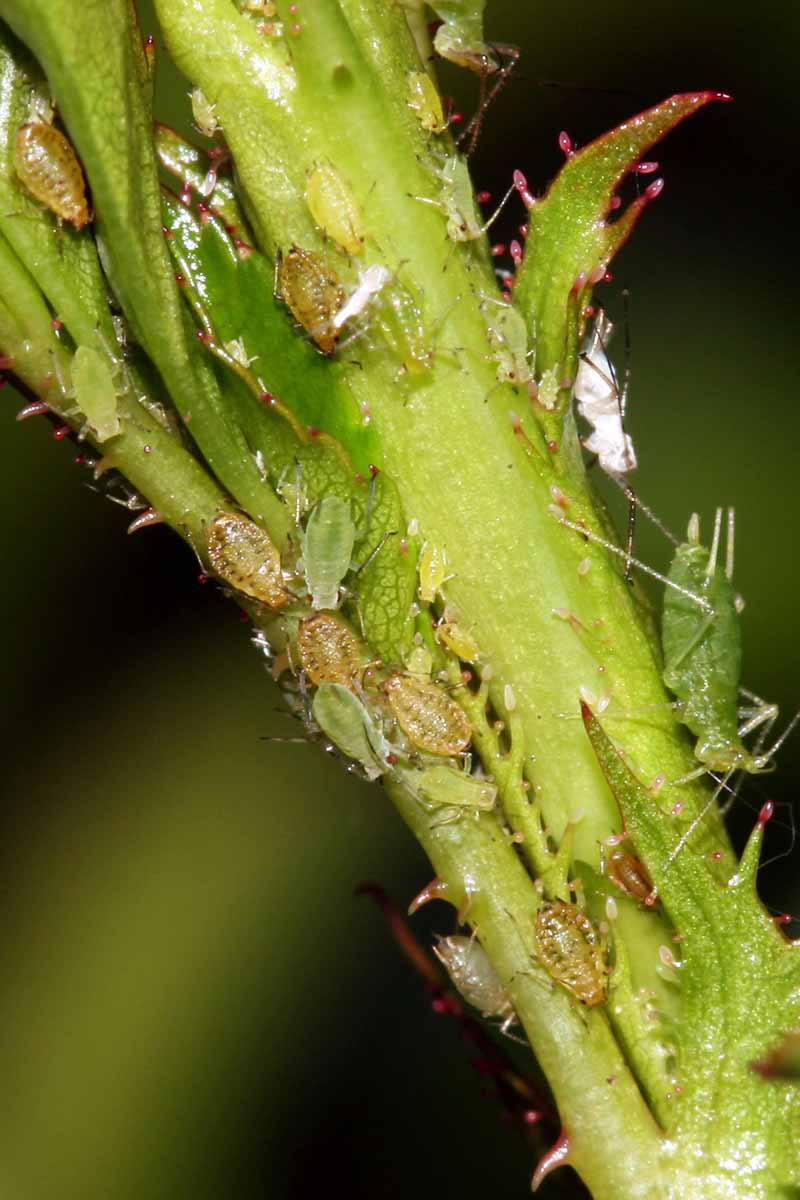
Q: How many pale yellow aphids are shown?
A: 4